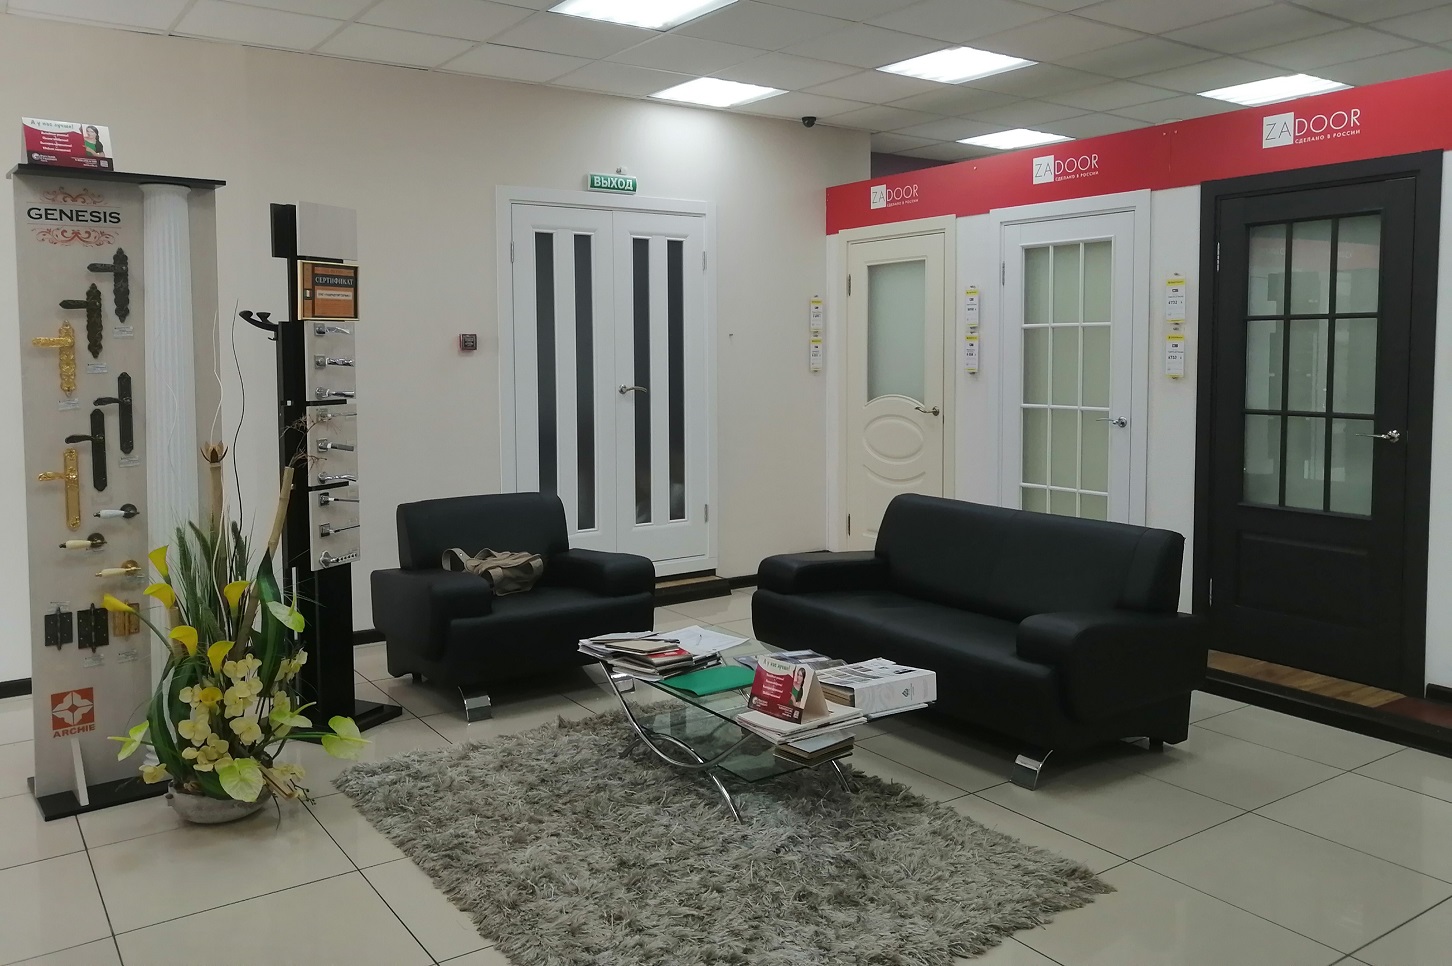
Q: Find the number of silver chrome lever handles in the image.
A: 13